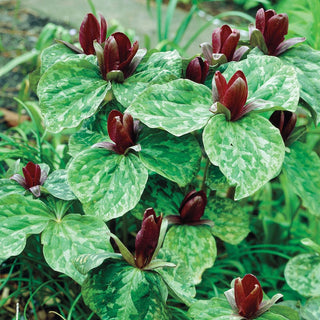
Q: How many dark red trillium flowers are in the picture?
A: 12